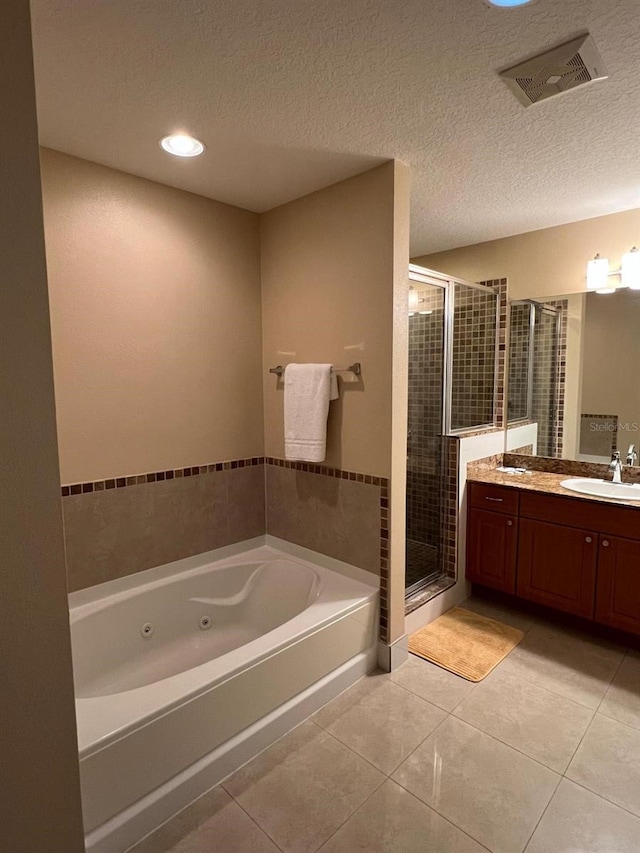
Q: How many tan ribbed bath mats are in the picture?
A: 1